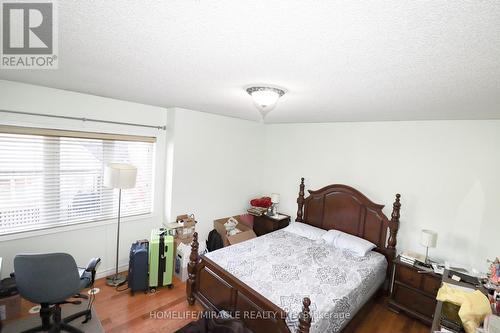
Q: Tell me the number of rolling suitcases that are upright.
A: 2